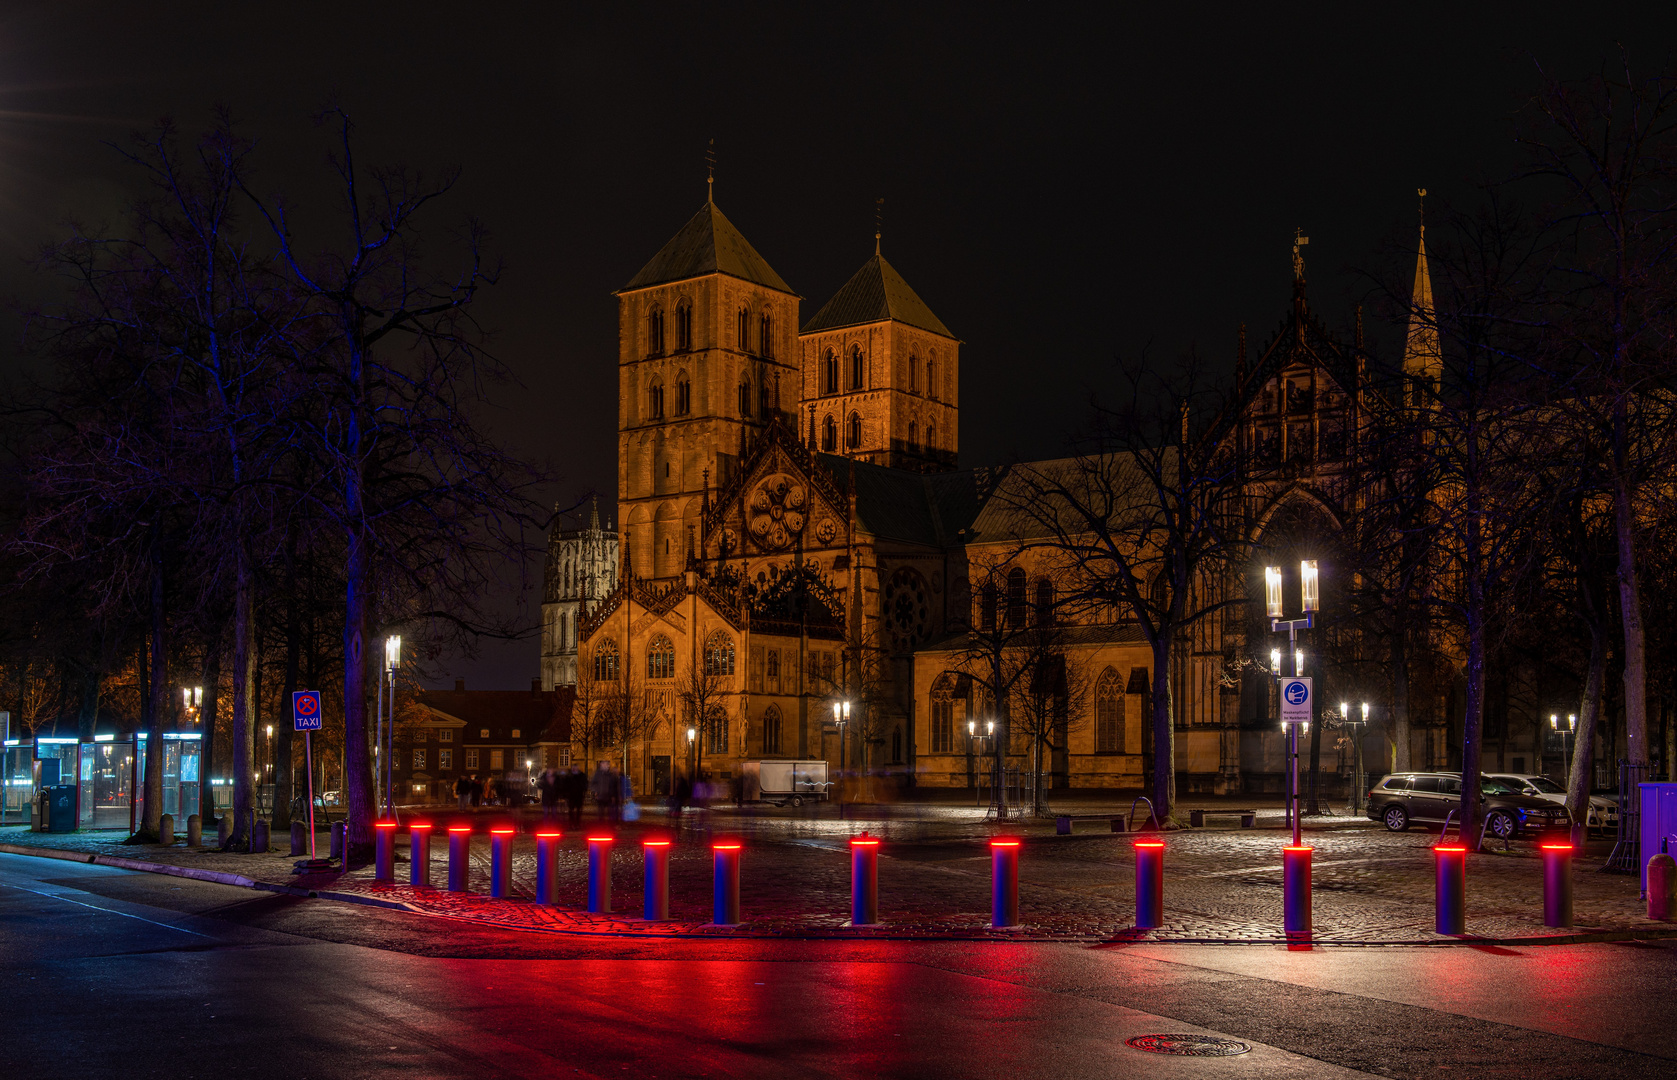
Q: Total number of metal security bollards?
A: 14